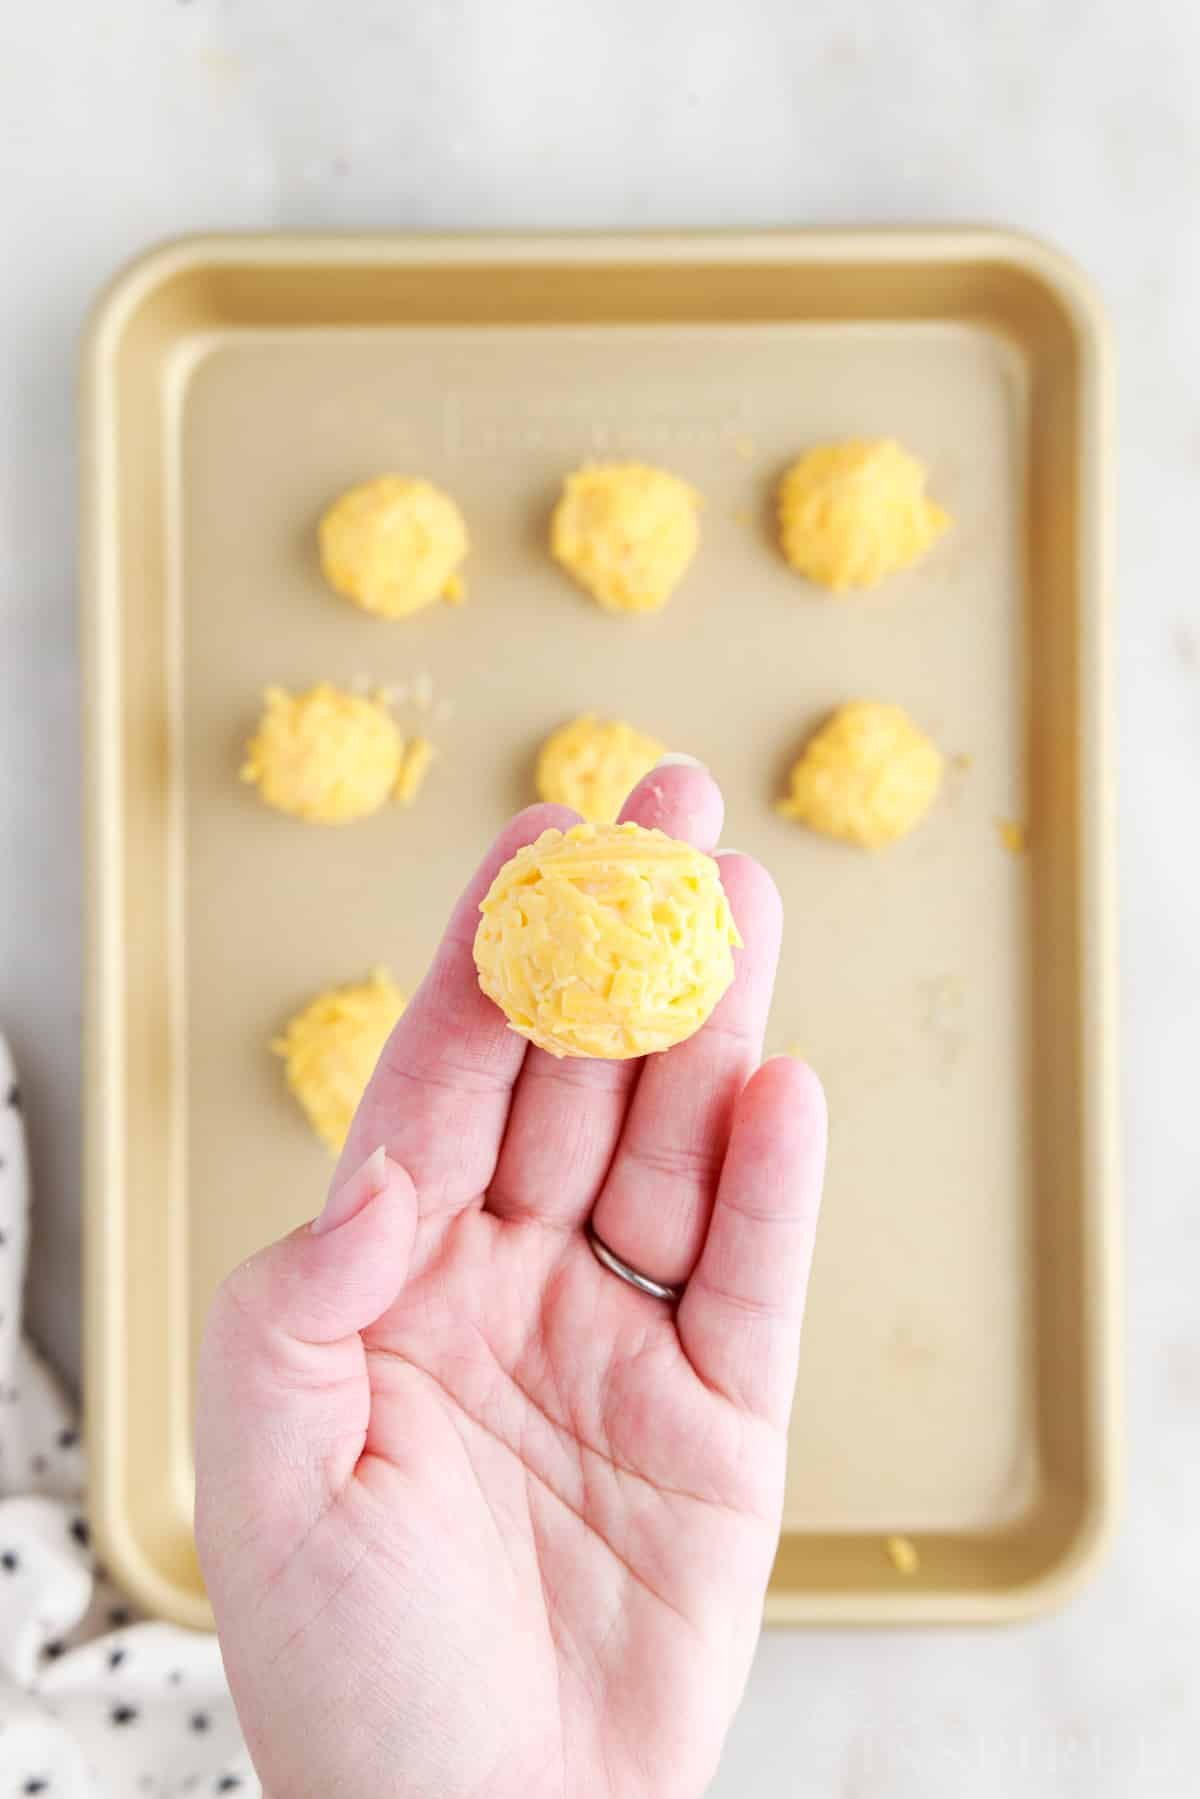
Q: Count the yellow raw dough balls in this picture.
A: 8